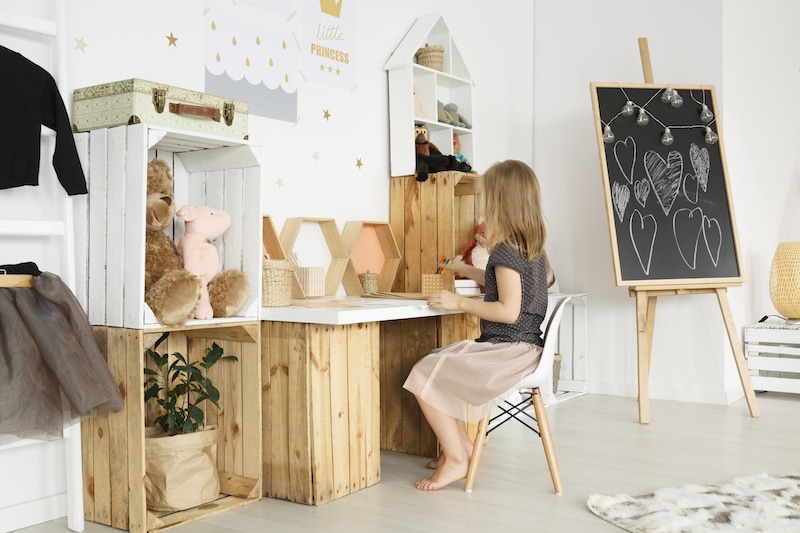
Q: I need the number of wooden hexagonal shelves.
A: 3